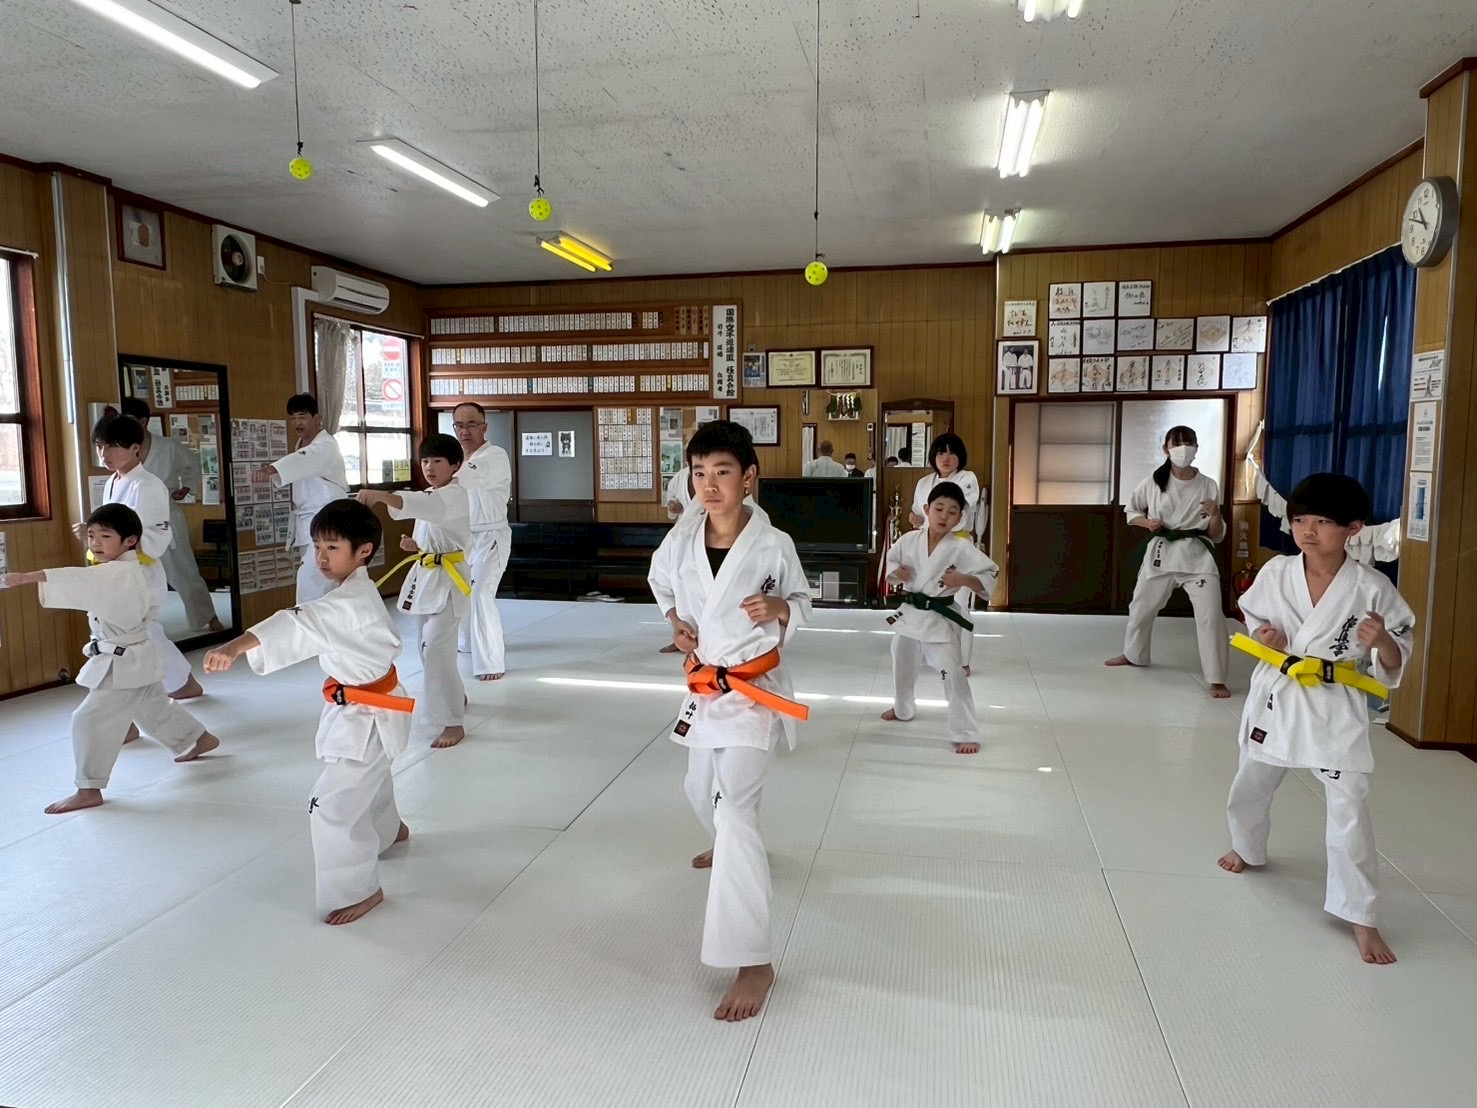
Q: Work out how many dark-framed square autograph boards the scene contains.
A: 15